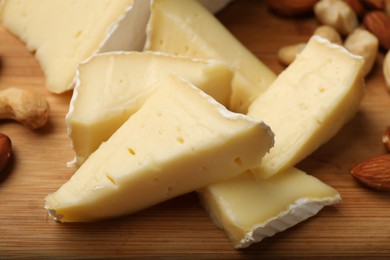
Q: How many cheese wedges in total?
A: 6